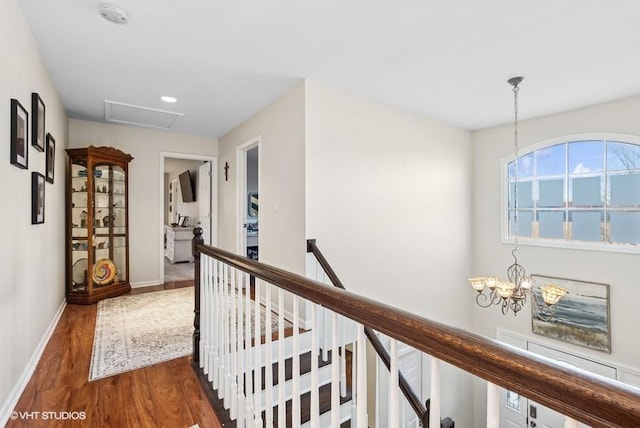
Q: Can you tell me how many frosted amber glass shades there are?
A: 5